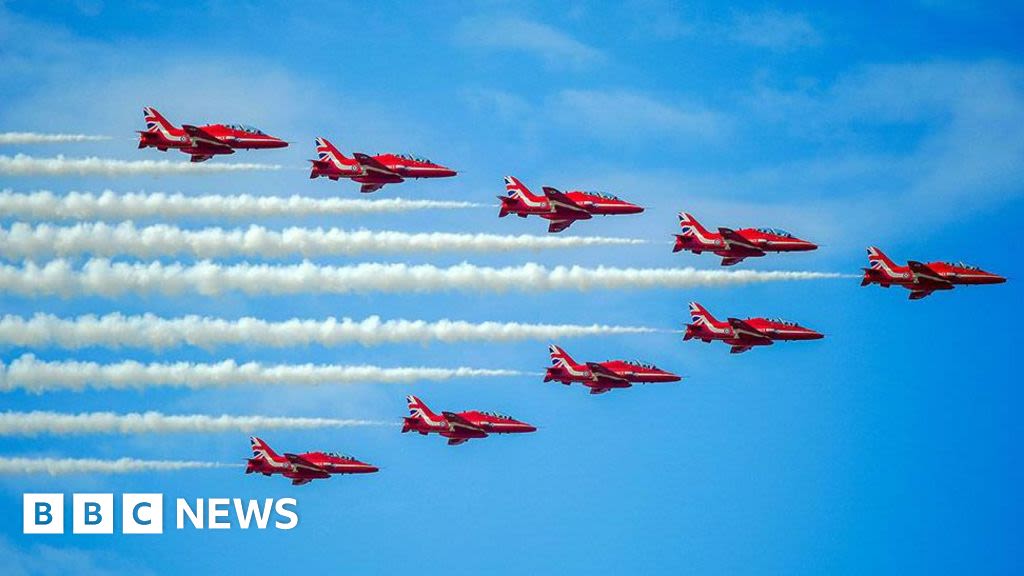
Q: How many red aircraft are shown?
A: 9